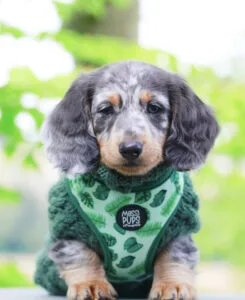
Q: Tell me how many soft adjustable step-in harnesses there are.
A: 1